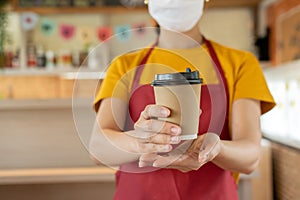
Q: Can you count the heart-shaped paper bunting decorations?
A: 7